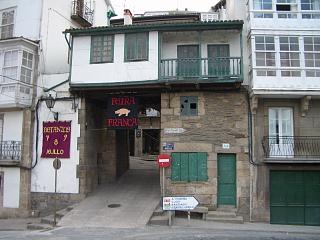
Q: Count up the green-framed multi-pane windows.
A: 2